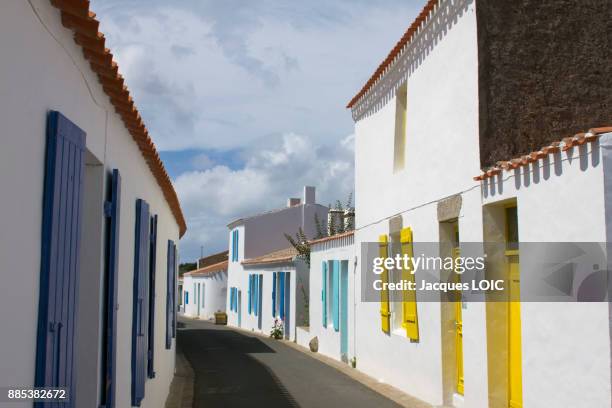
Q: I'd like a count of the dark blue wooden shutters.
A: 6